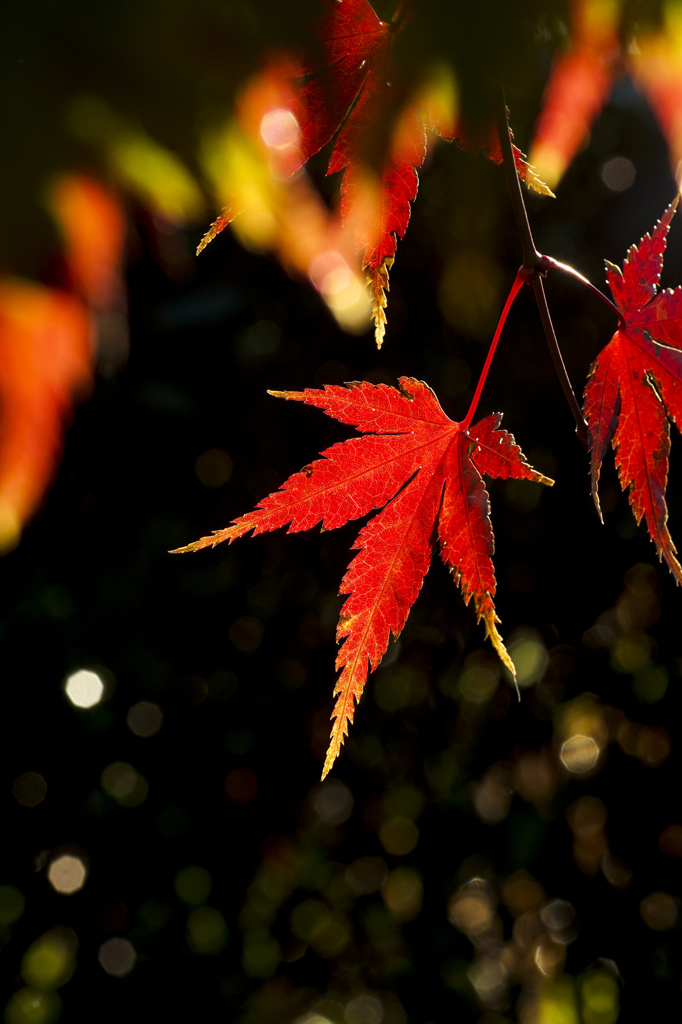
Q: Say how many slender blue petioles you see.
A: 0